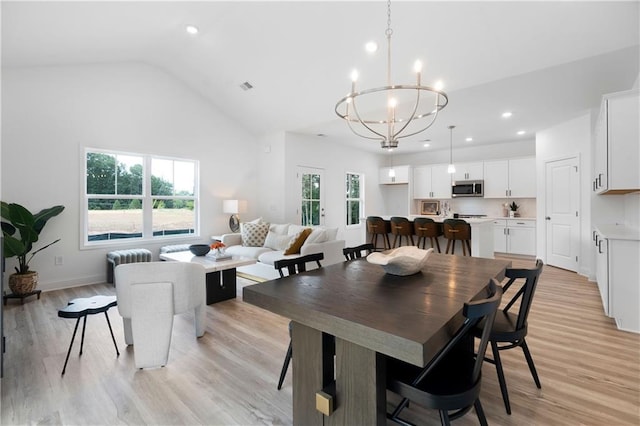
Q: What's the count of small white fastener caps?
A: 0